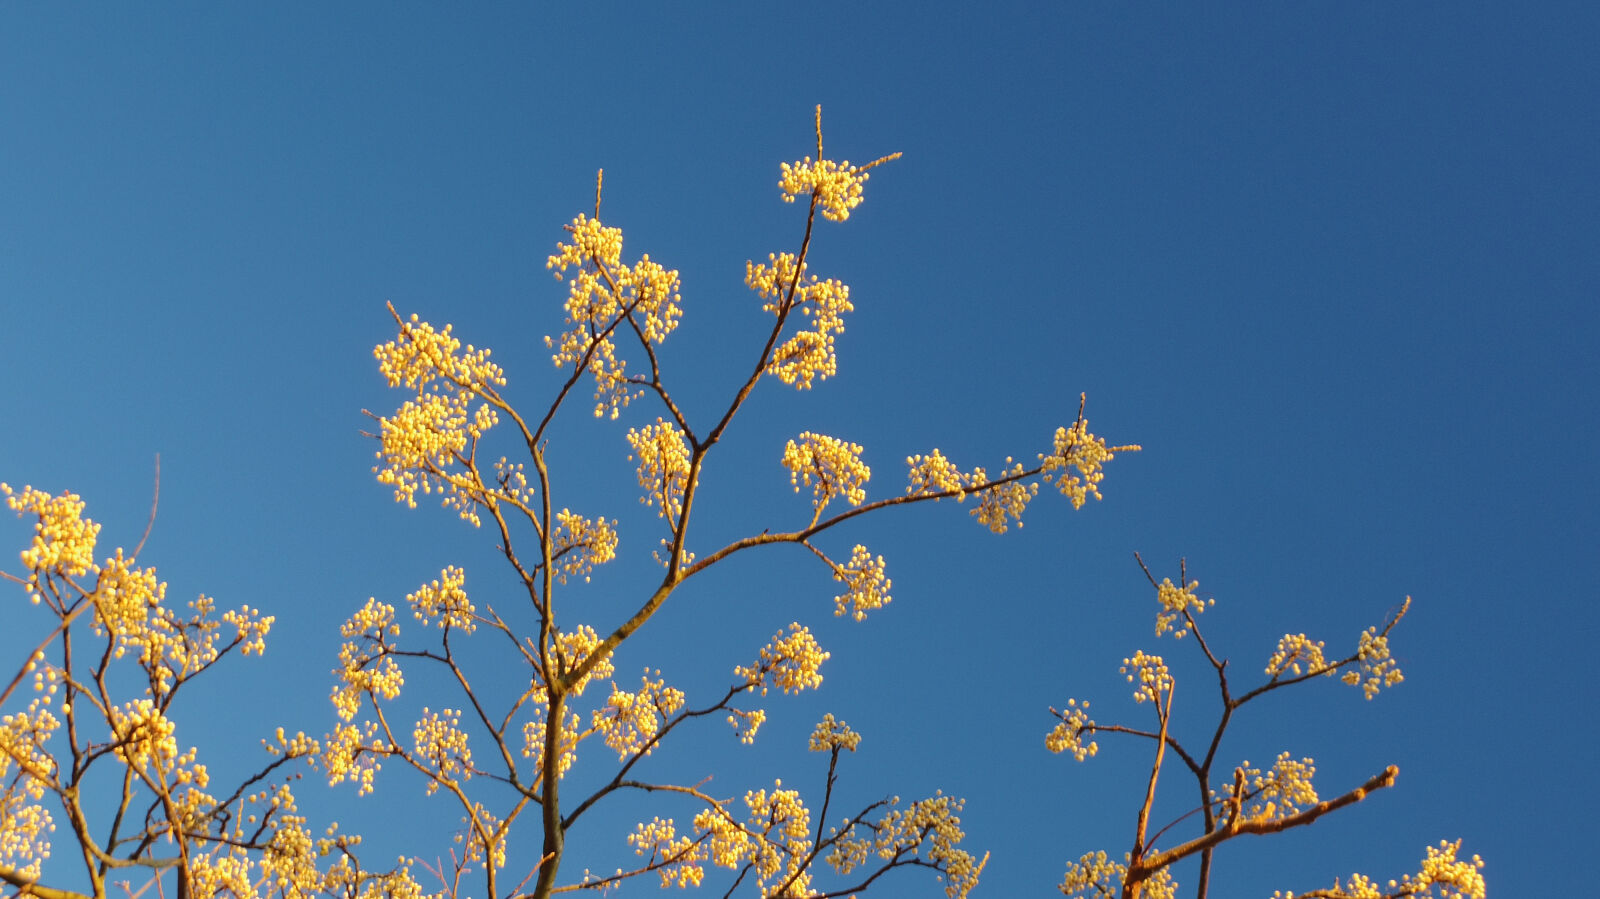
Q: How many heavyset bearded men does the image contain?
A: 0